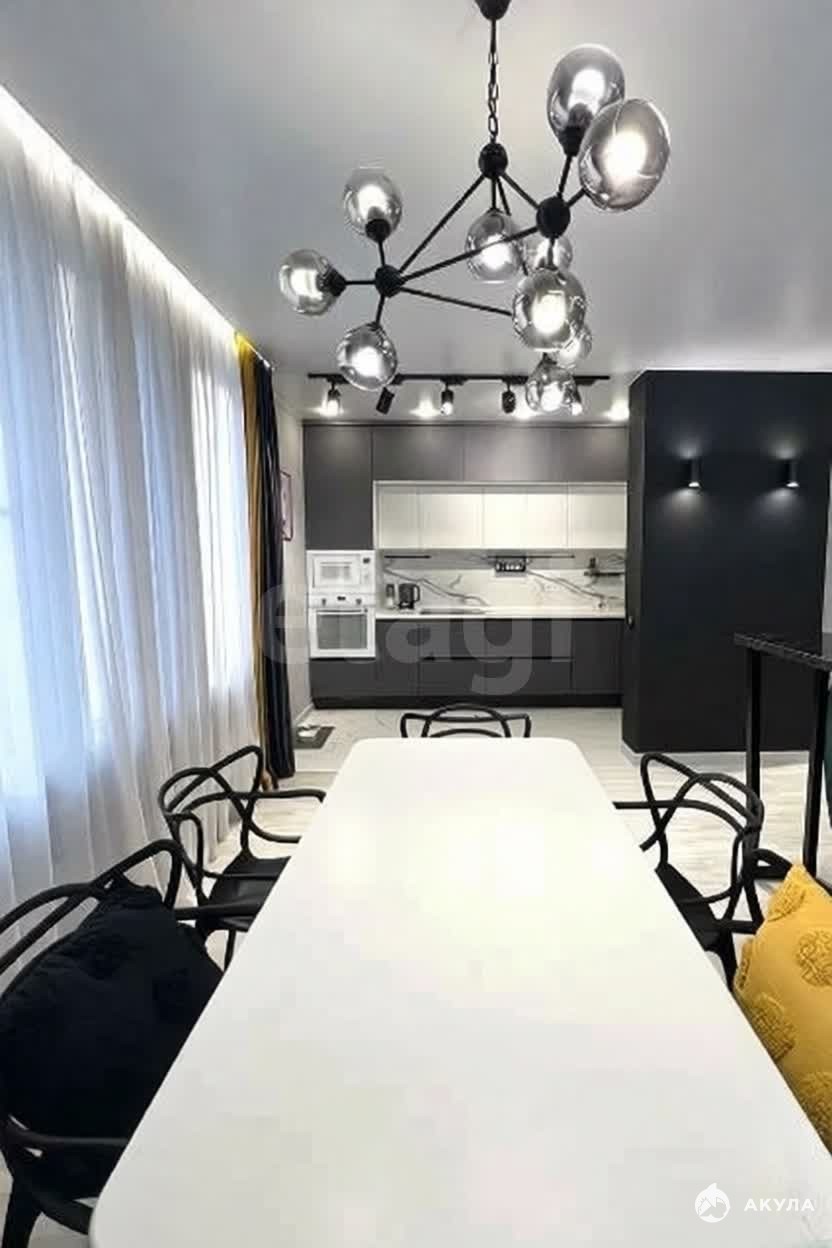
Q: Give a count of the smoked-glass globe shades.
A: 10